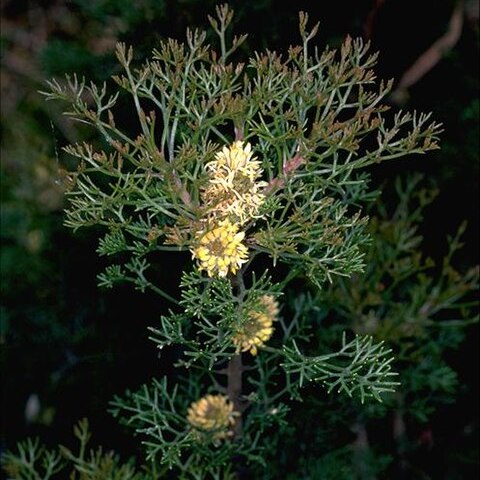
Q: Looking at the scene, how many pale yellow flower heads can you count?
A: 4